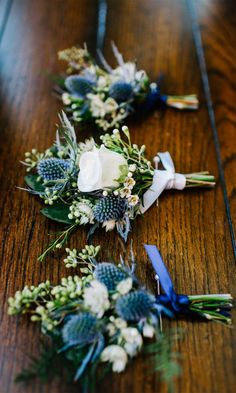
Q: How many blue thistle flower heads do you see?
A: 7